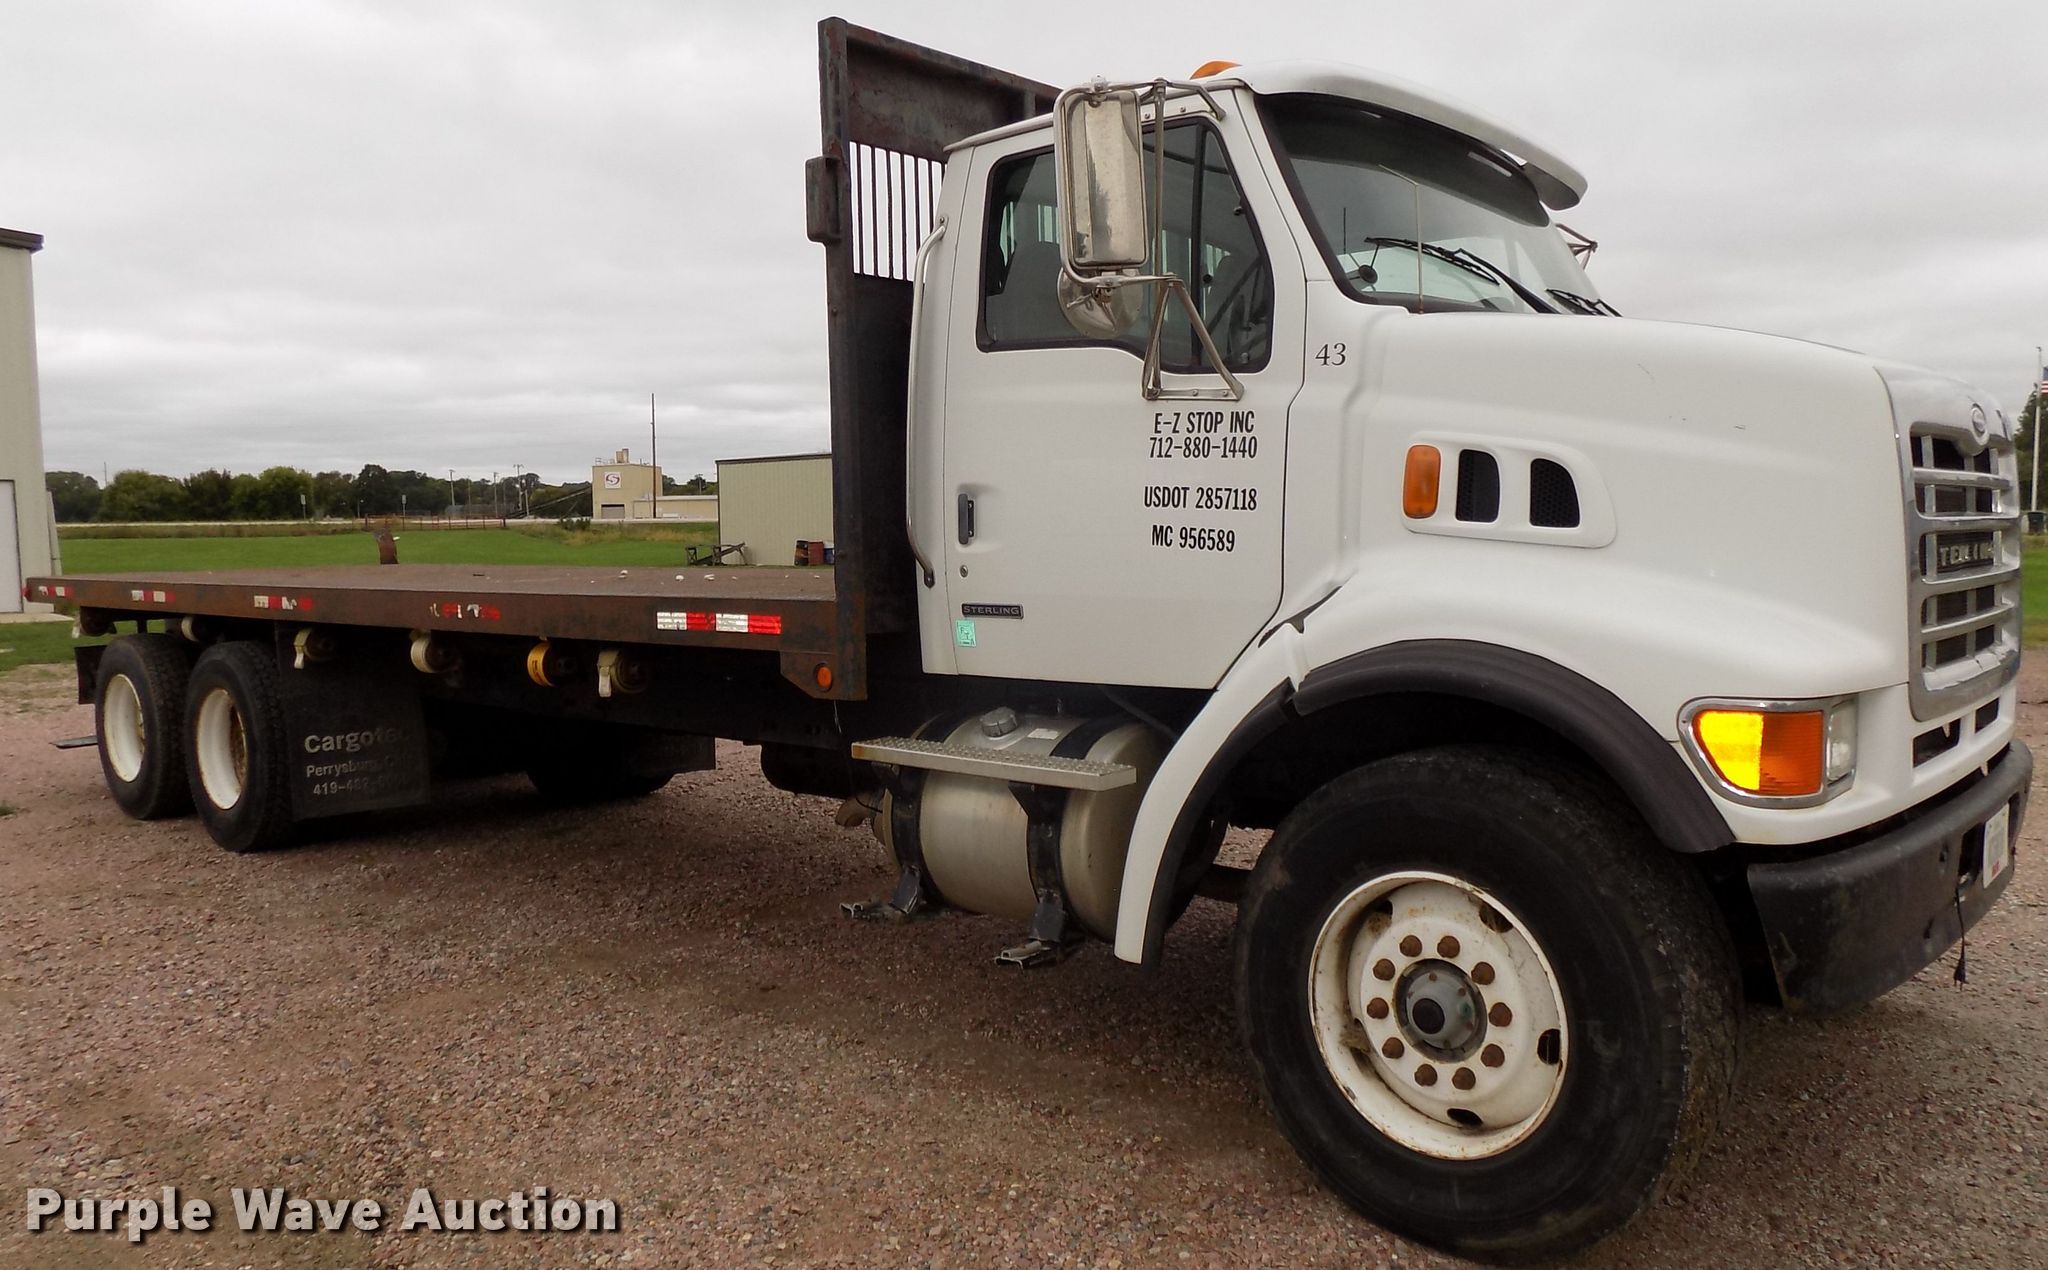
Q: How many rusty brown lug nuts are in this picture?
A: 10